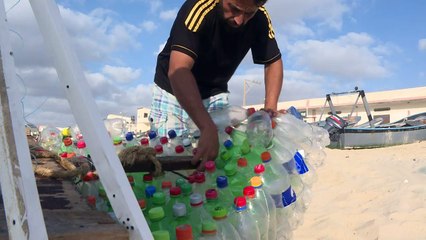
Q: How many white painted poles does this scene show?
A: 2